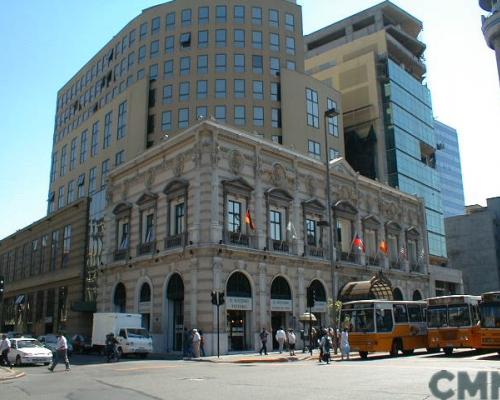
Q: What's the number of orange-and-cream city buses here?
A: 3